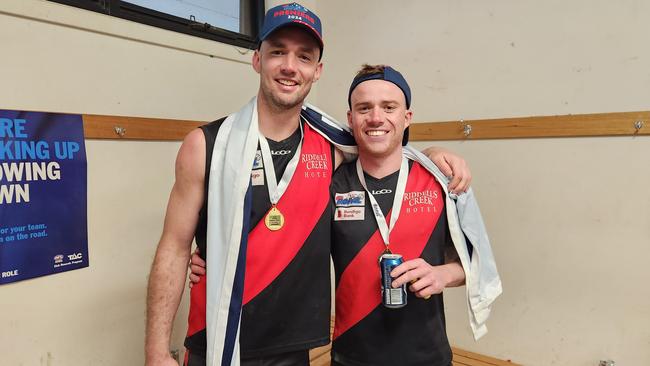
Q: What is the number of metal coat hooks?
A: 3